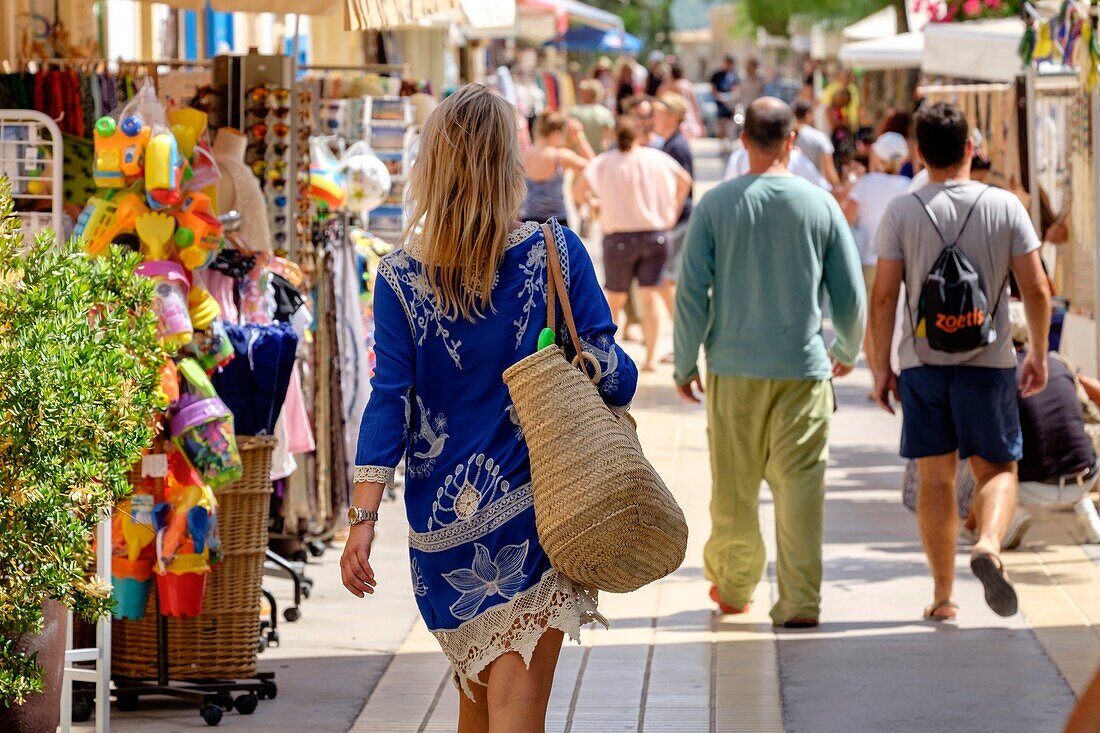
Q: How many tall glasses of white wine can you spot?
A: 0